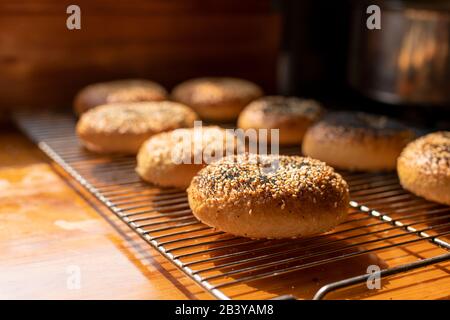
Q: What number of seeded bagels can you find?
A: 8